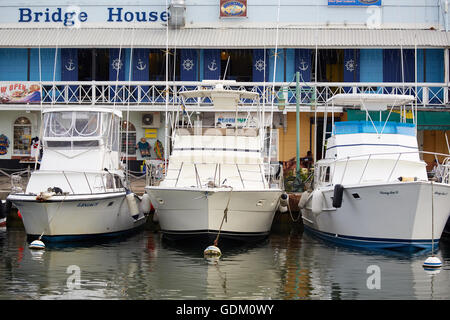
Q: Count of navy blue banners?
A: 8